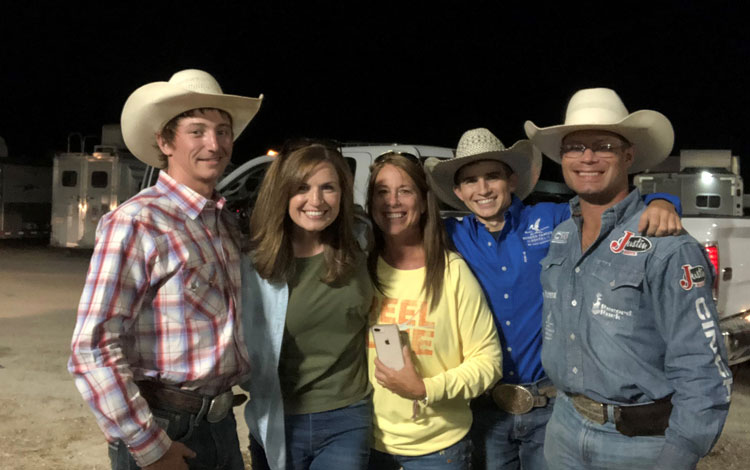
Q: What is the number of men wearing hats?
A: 3